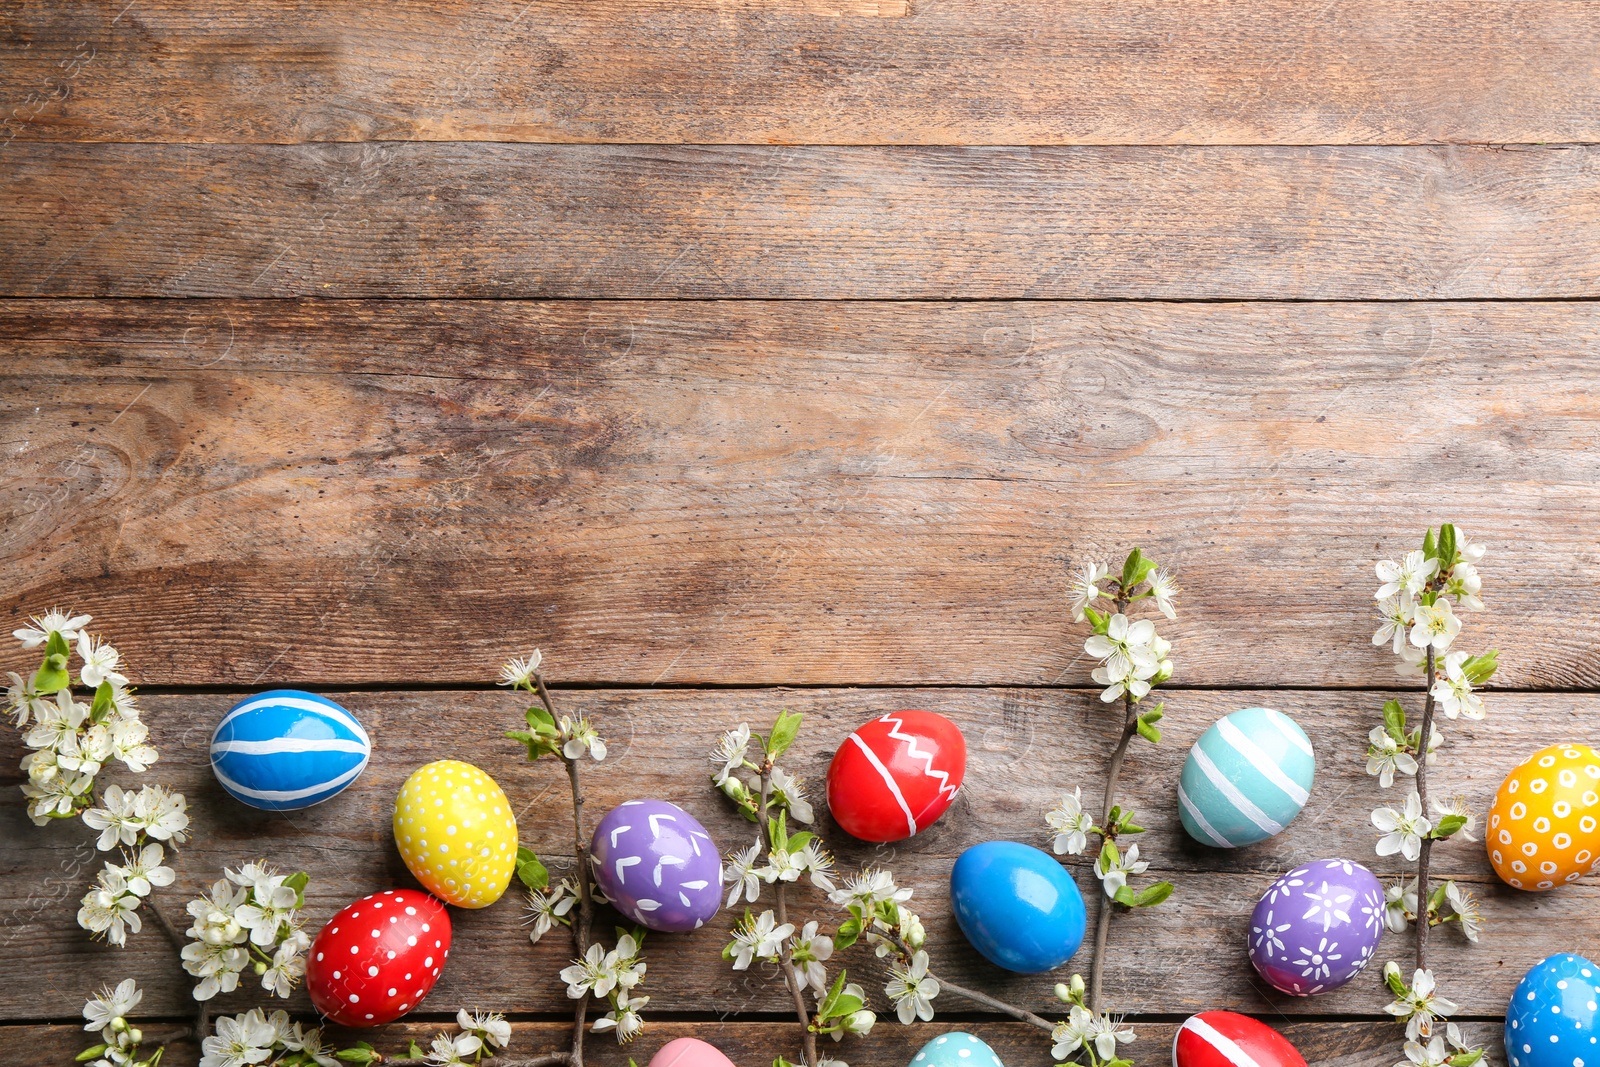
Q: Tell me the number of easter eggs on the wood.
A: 13